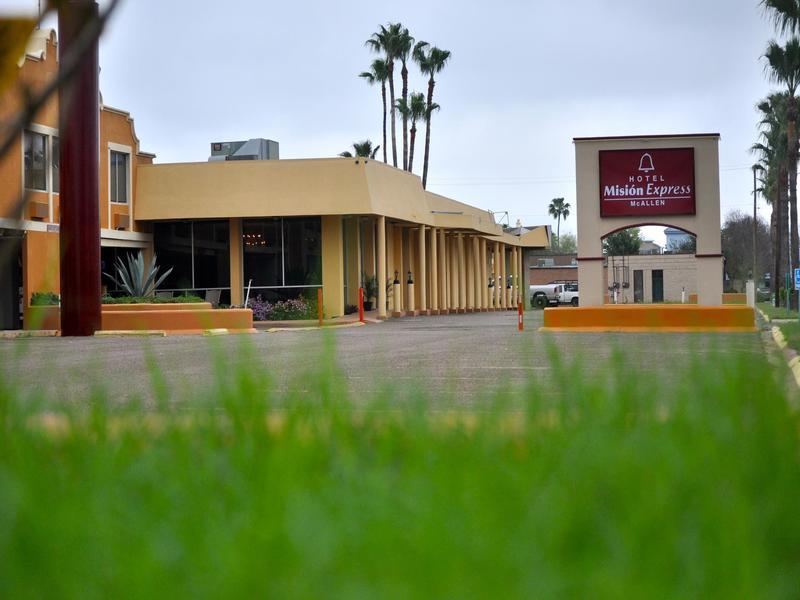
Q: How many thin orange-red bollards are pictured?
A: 3